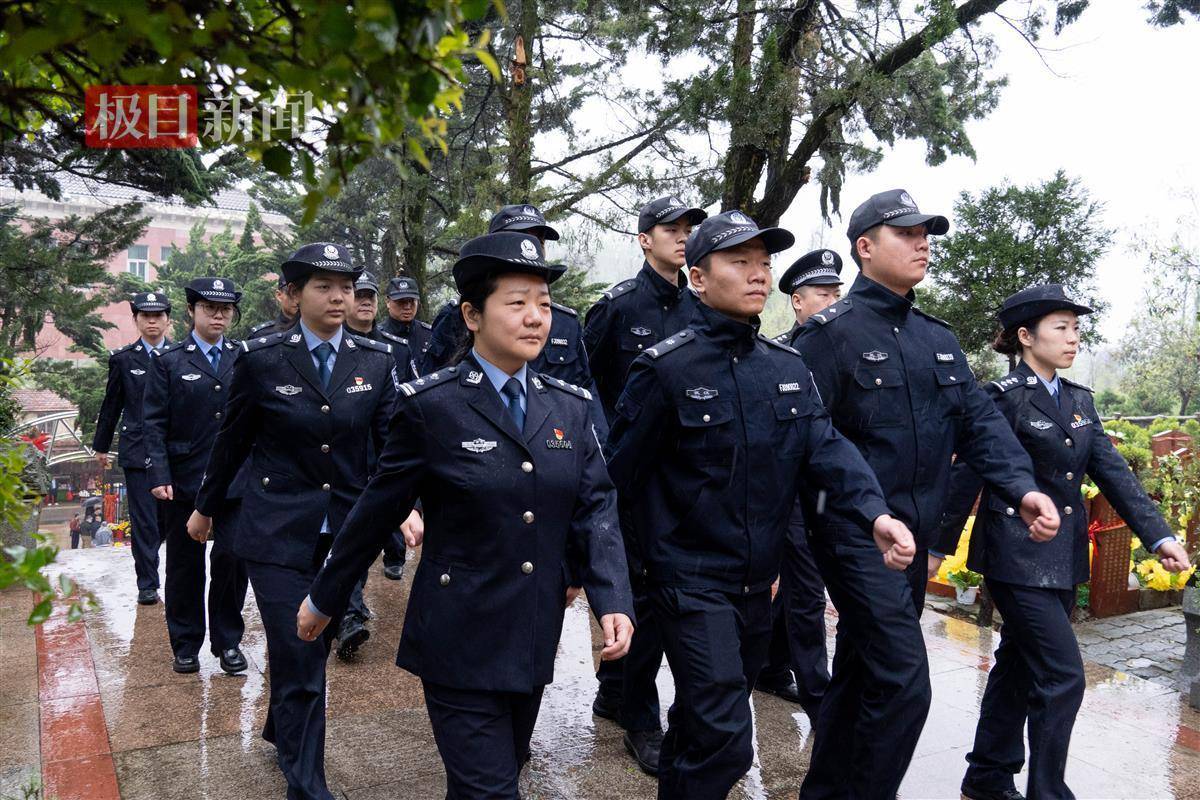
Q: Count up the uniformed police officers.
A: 13